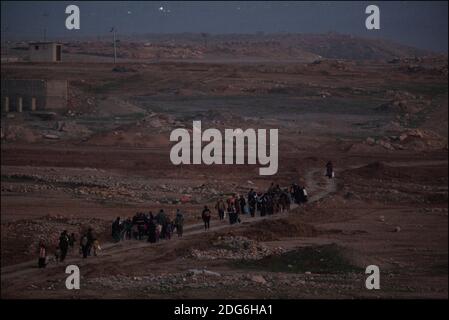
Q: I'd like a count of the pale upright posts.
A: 3